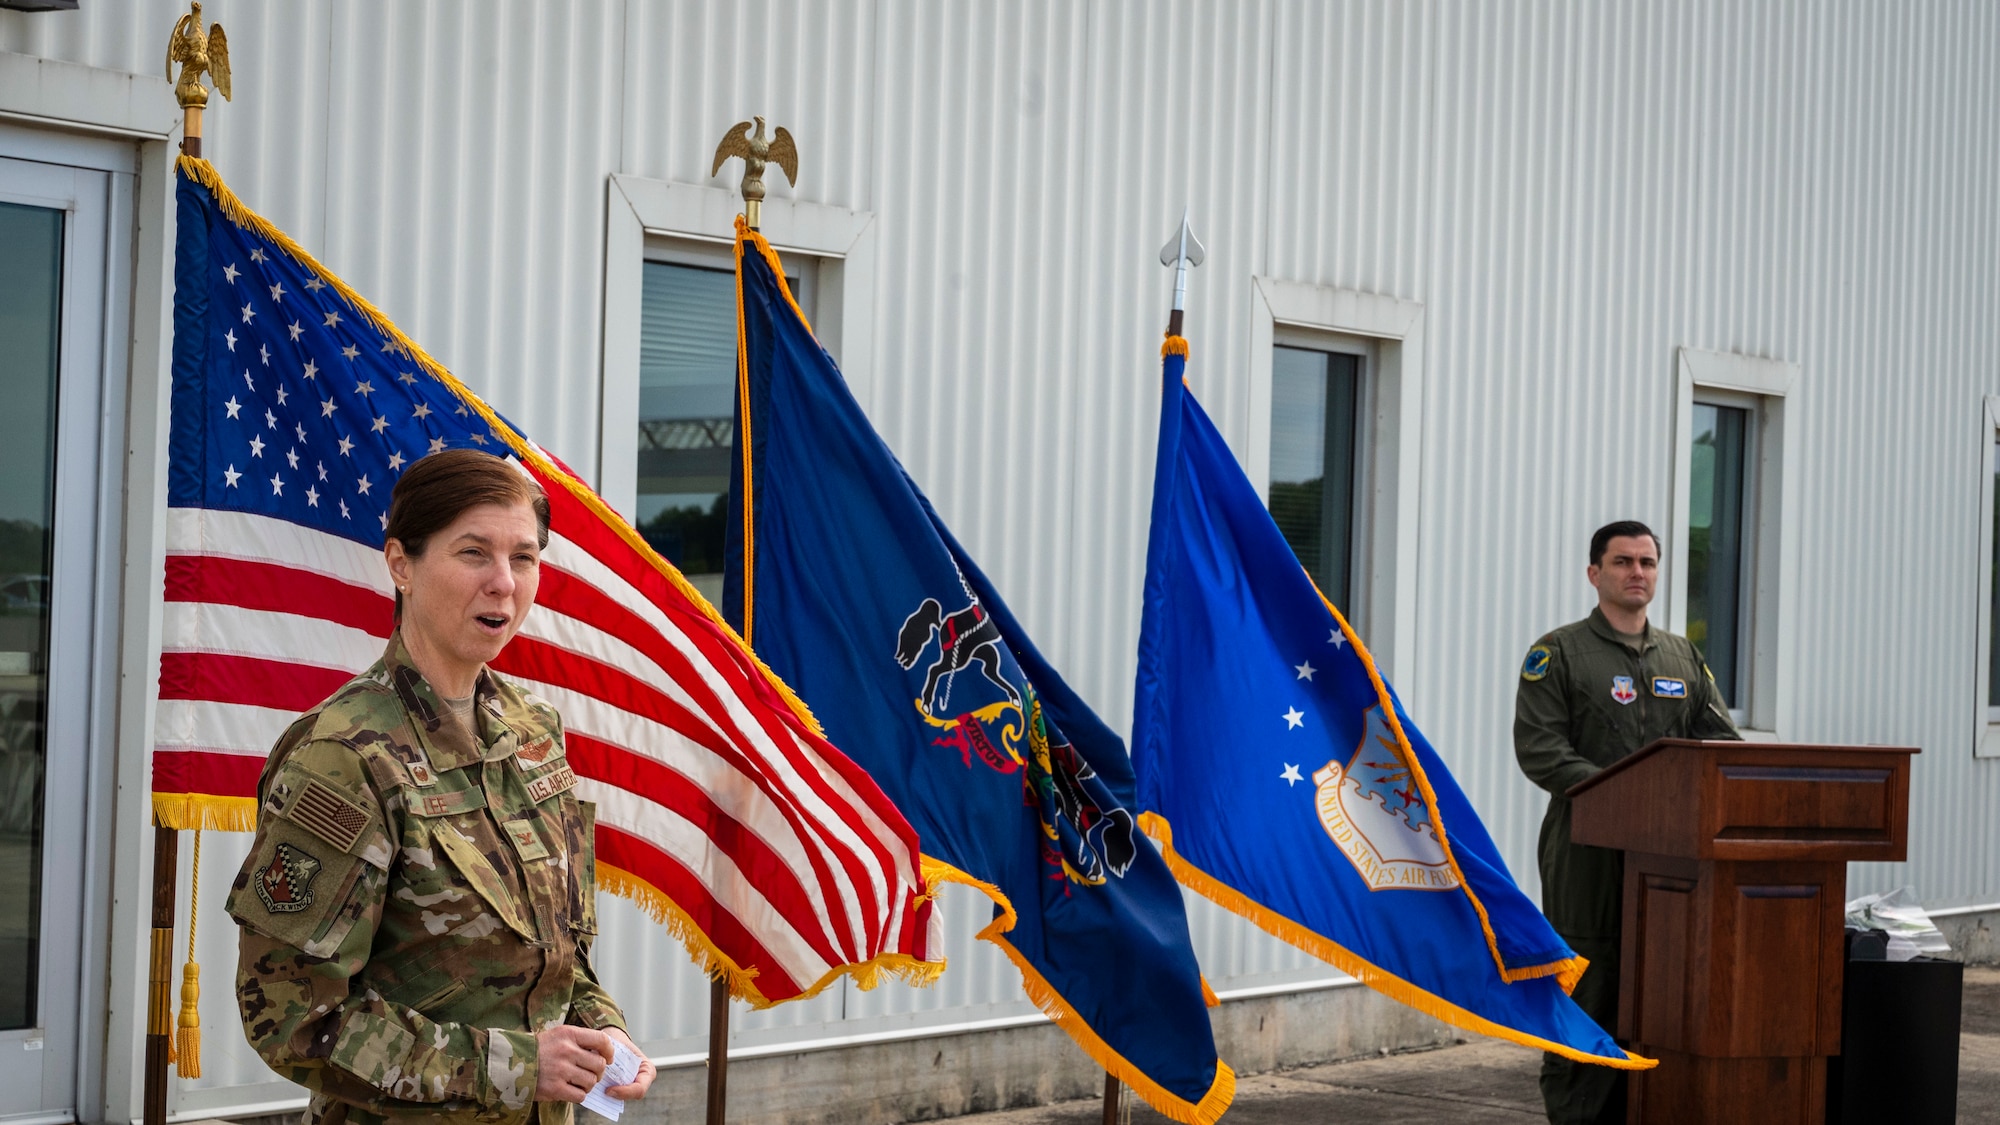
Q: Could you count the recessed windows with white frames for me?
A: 4